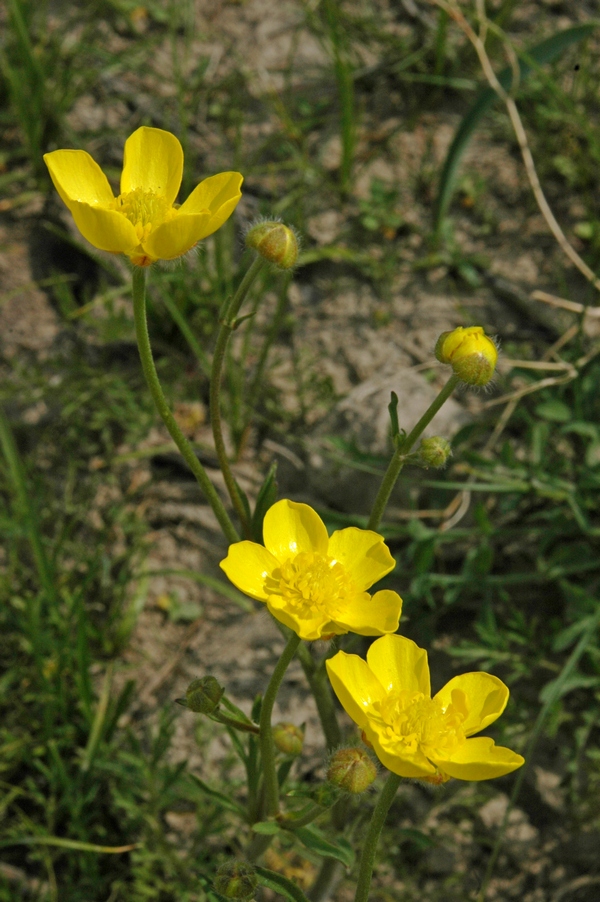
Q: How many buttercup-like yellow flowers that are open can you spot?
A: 3